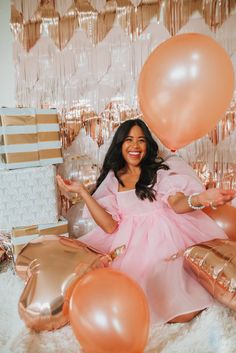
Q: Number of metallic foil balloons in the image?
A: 2